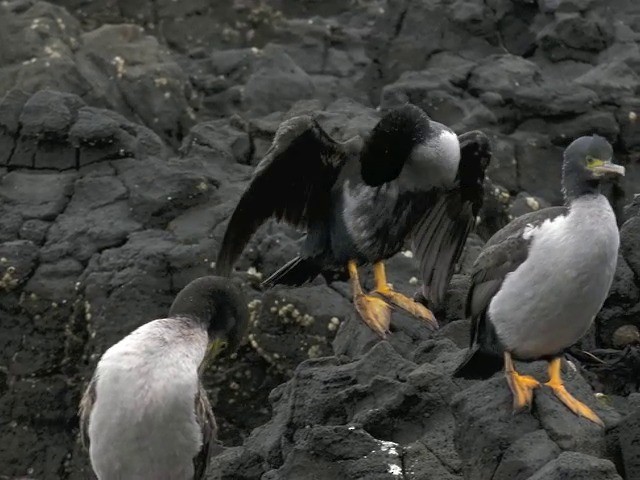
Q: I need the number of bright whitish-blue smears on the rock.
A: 2